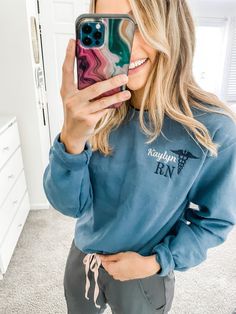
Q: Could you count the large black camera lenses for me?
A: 3